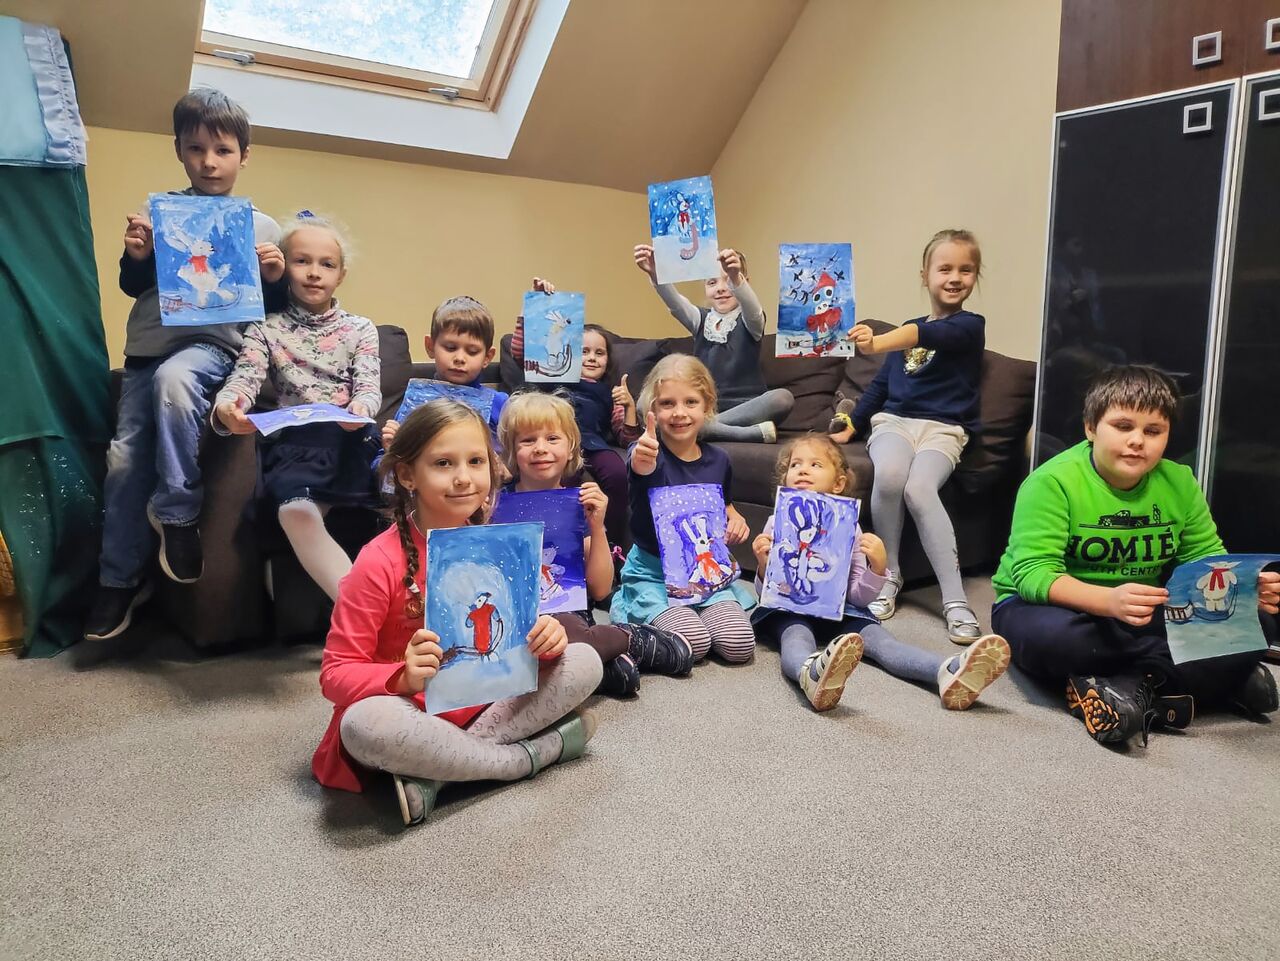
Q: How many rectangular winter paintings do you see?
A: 11